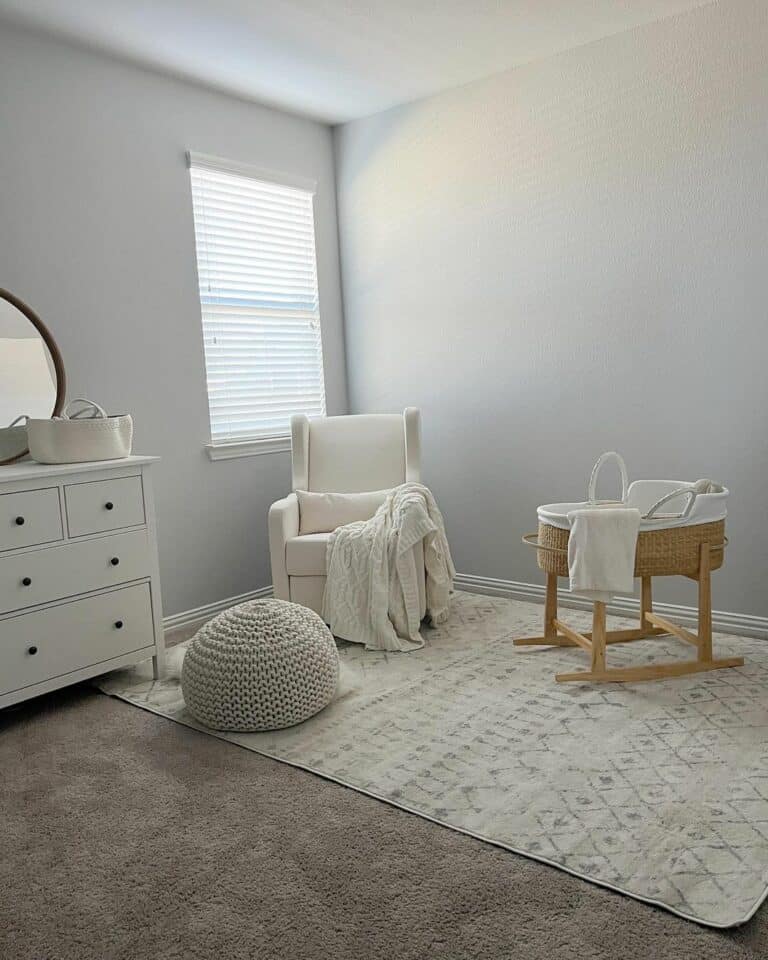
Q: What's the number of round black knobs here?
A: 6